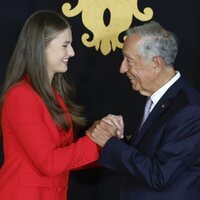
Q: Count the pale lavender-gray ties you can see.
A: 1